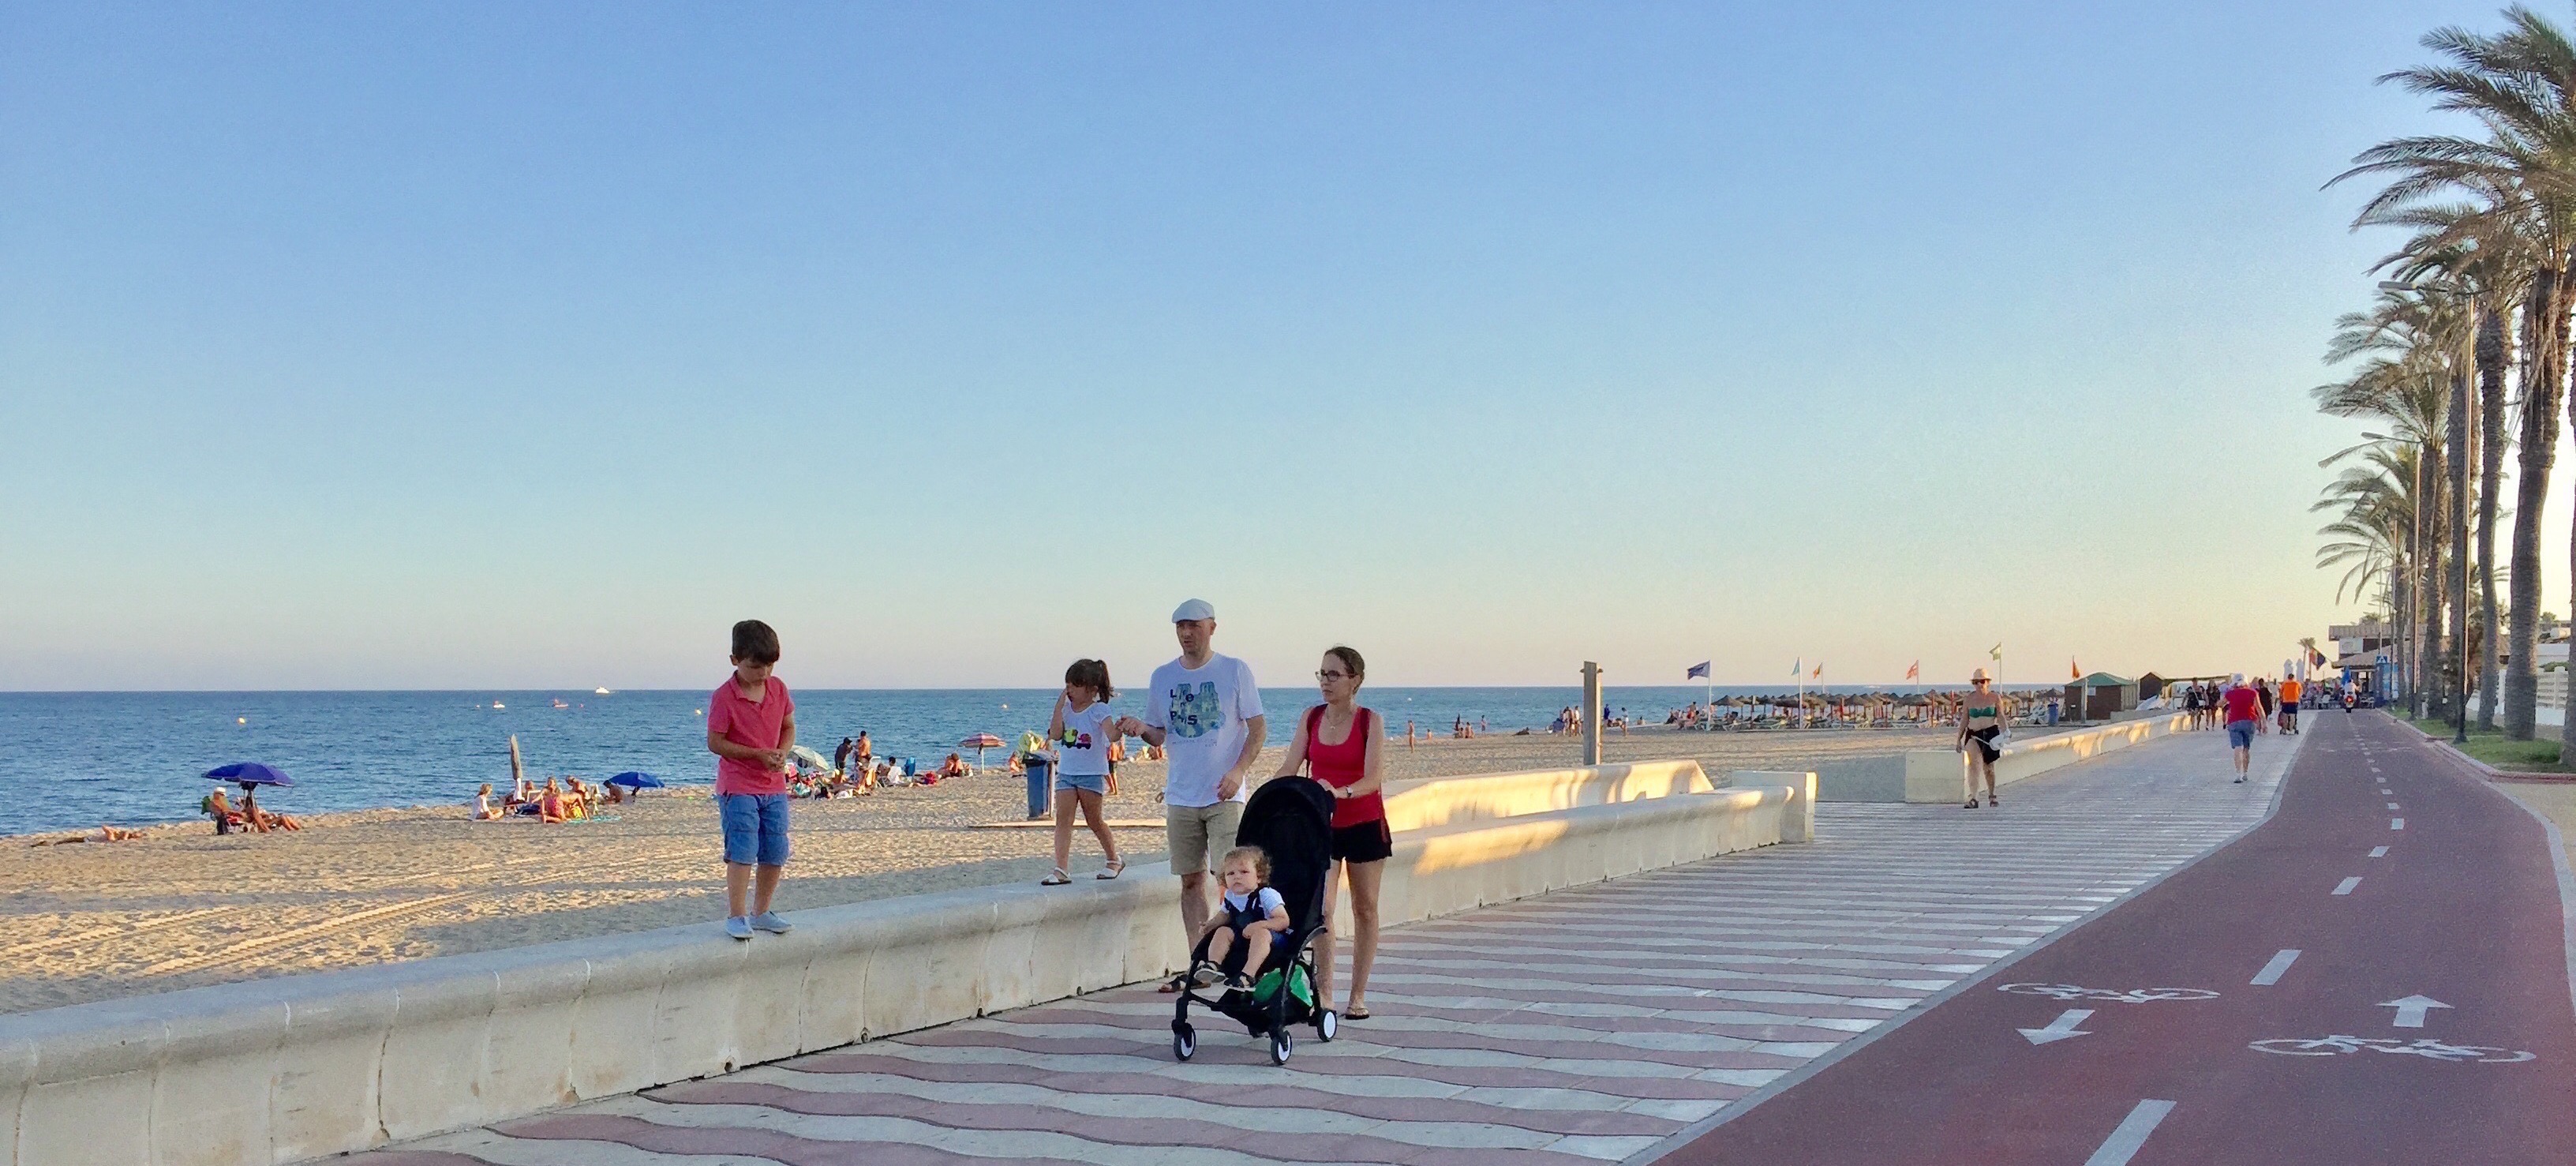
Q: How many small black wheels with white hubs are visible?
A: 3